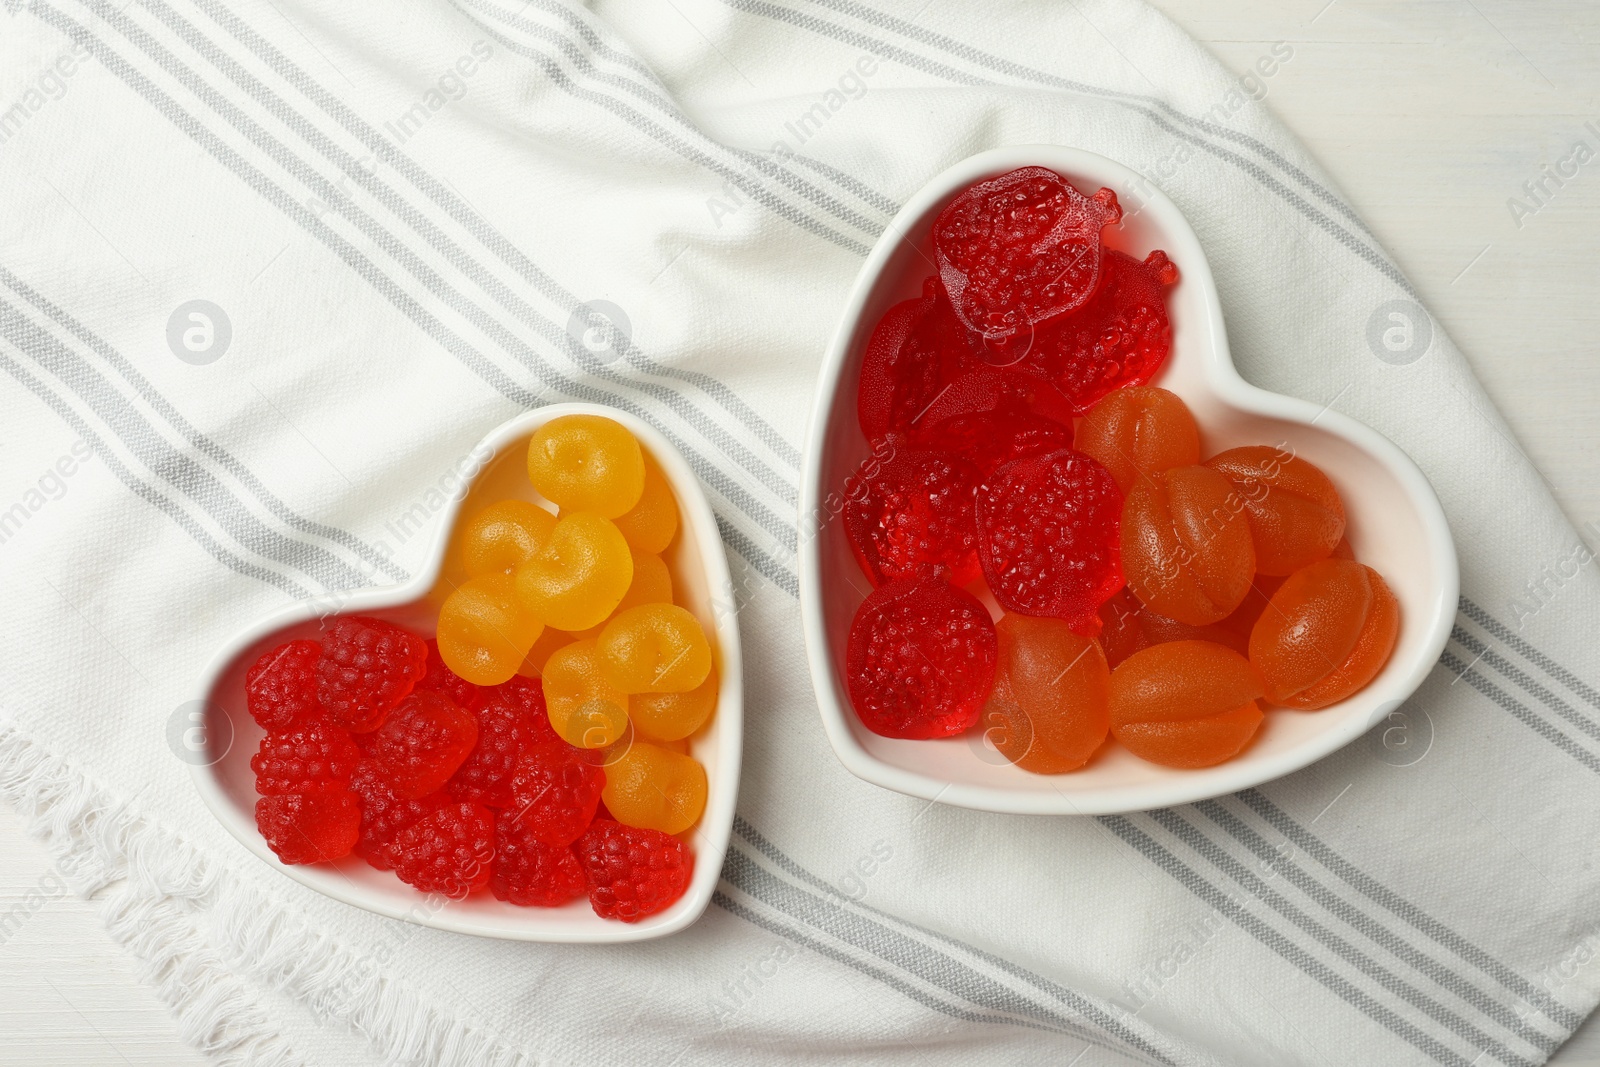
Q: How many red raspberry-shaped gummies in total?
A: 13